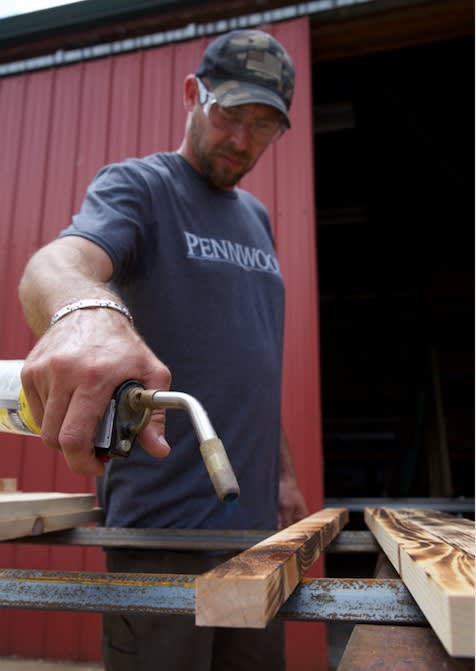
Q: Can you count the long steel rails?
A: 2